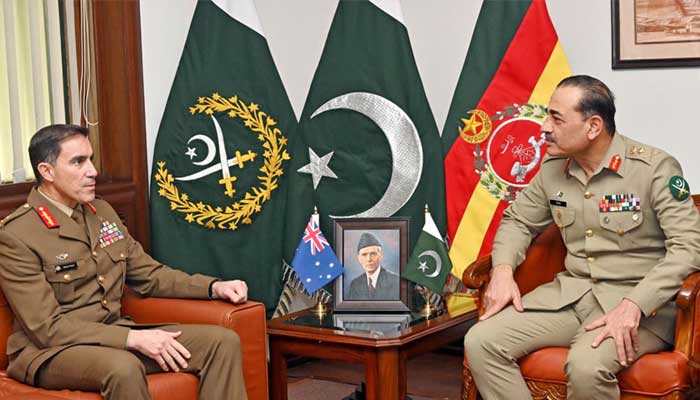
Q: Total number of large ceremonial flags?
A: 3